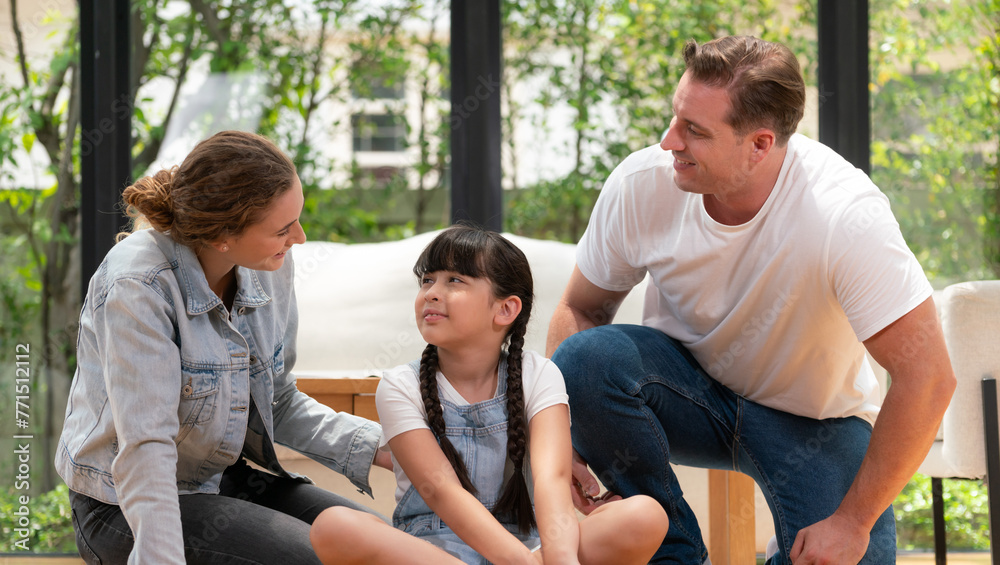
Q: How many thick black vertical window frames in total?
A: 3